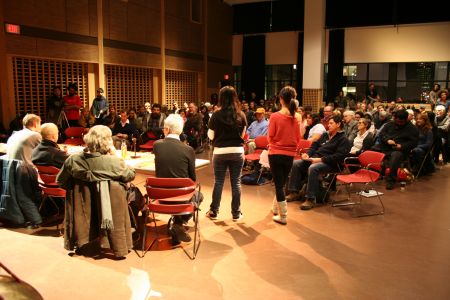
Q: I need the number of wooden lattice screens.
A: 3